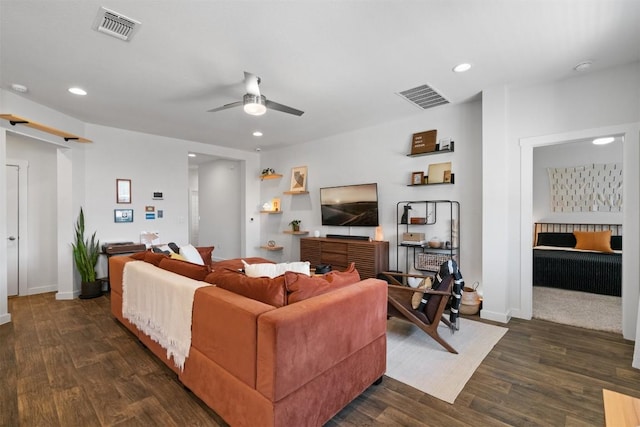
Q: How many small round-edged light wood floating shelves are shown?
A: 5